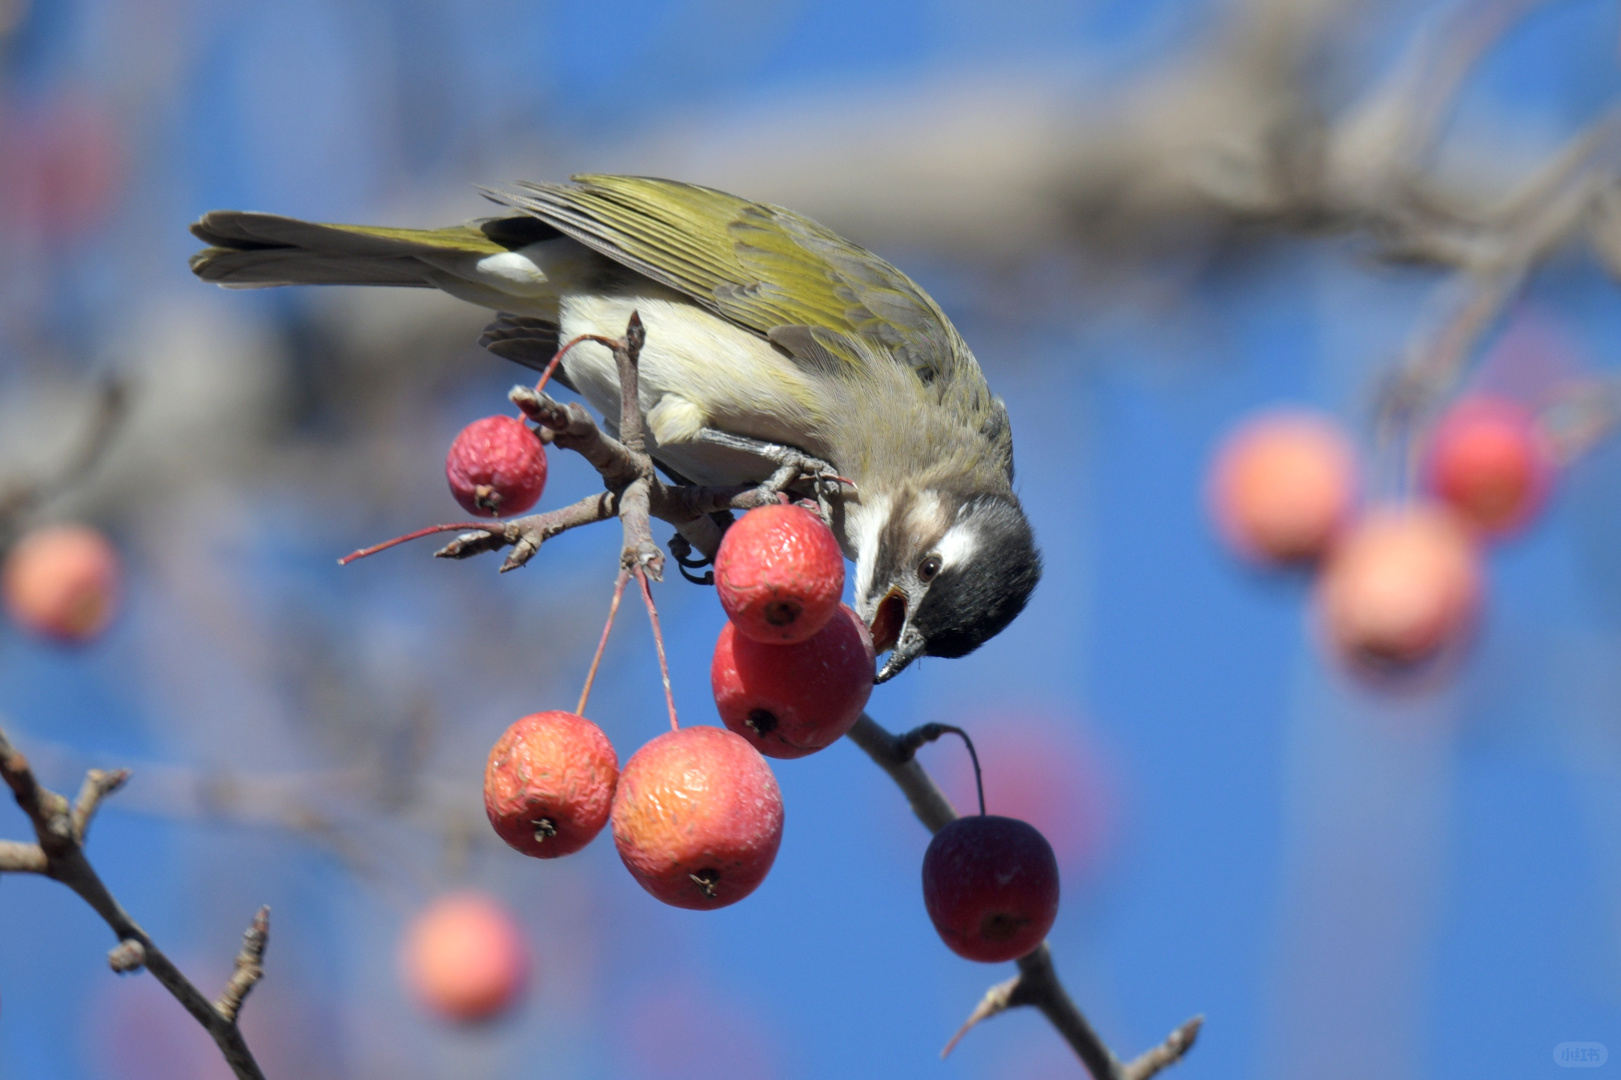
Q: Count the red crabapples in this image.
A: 11